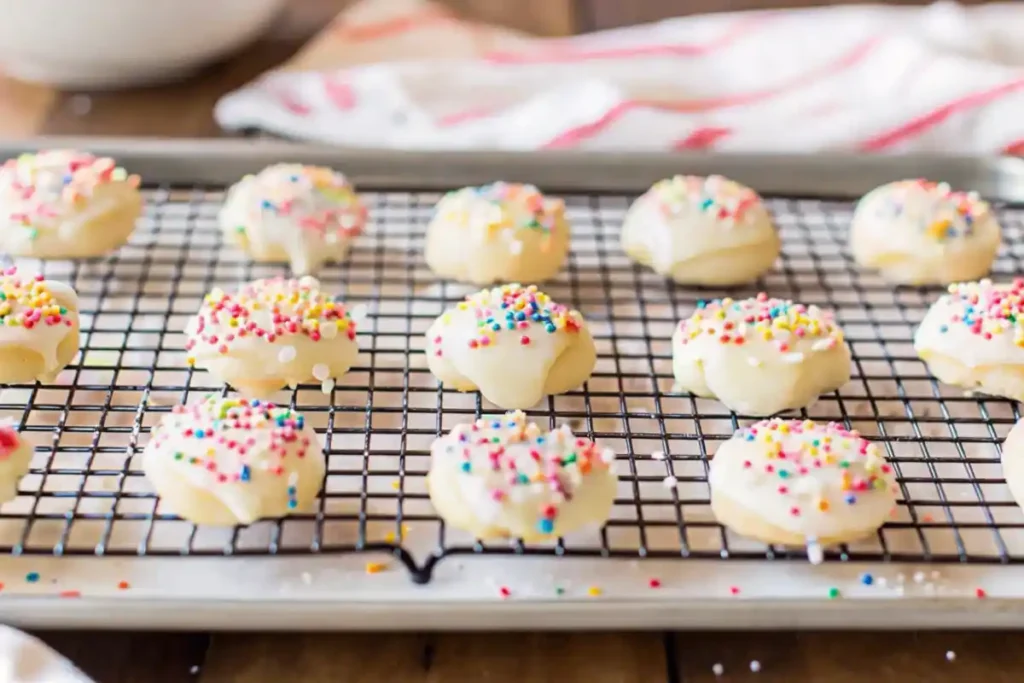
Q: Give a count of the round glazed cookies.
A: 15